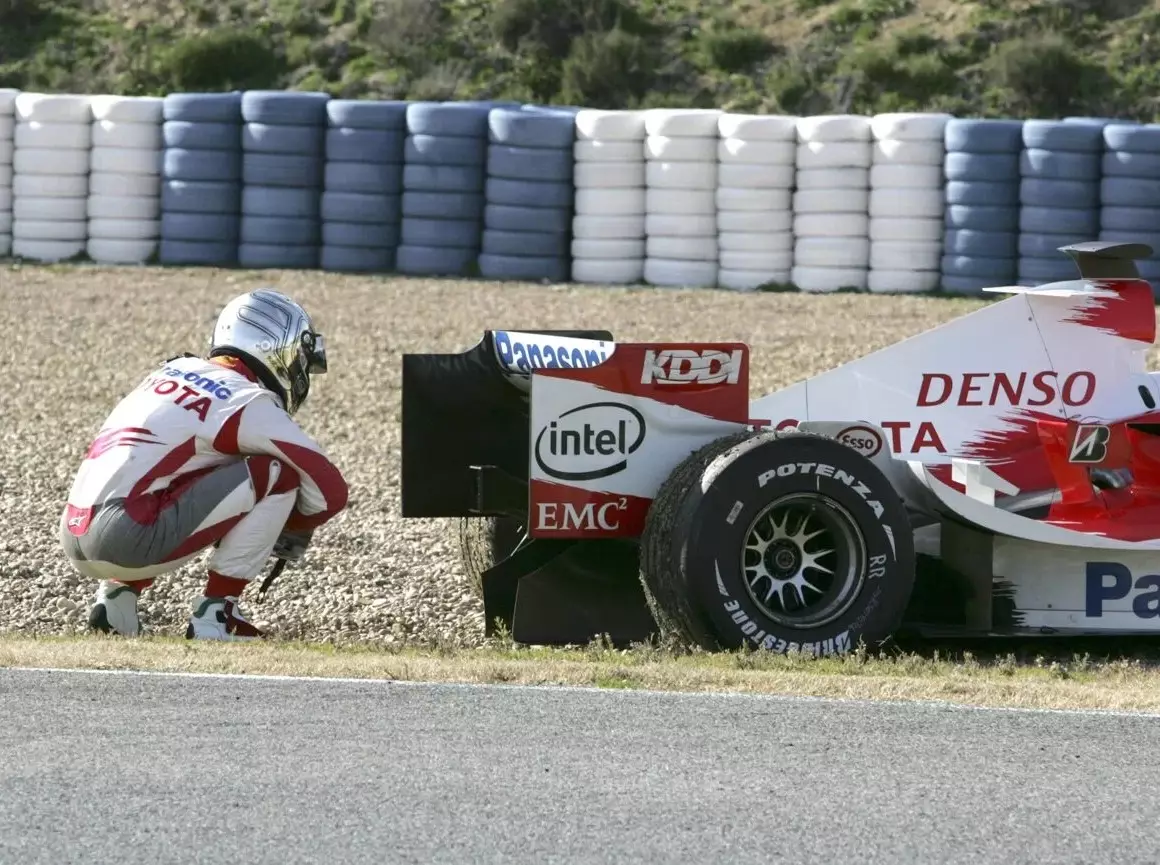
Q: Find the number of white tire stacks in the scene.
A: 8